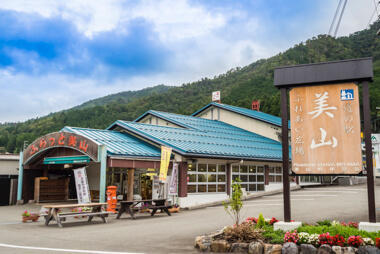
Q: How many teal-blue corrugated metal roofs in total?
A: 4